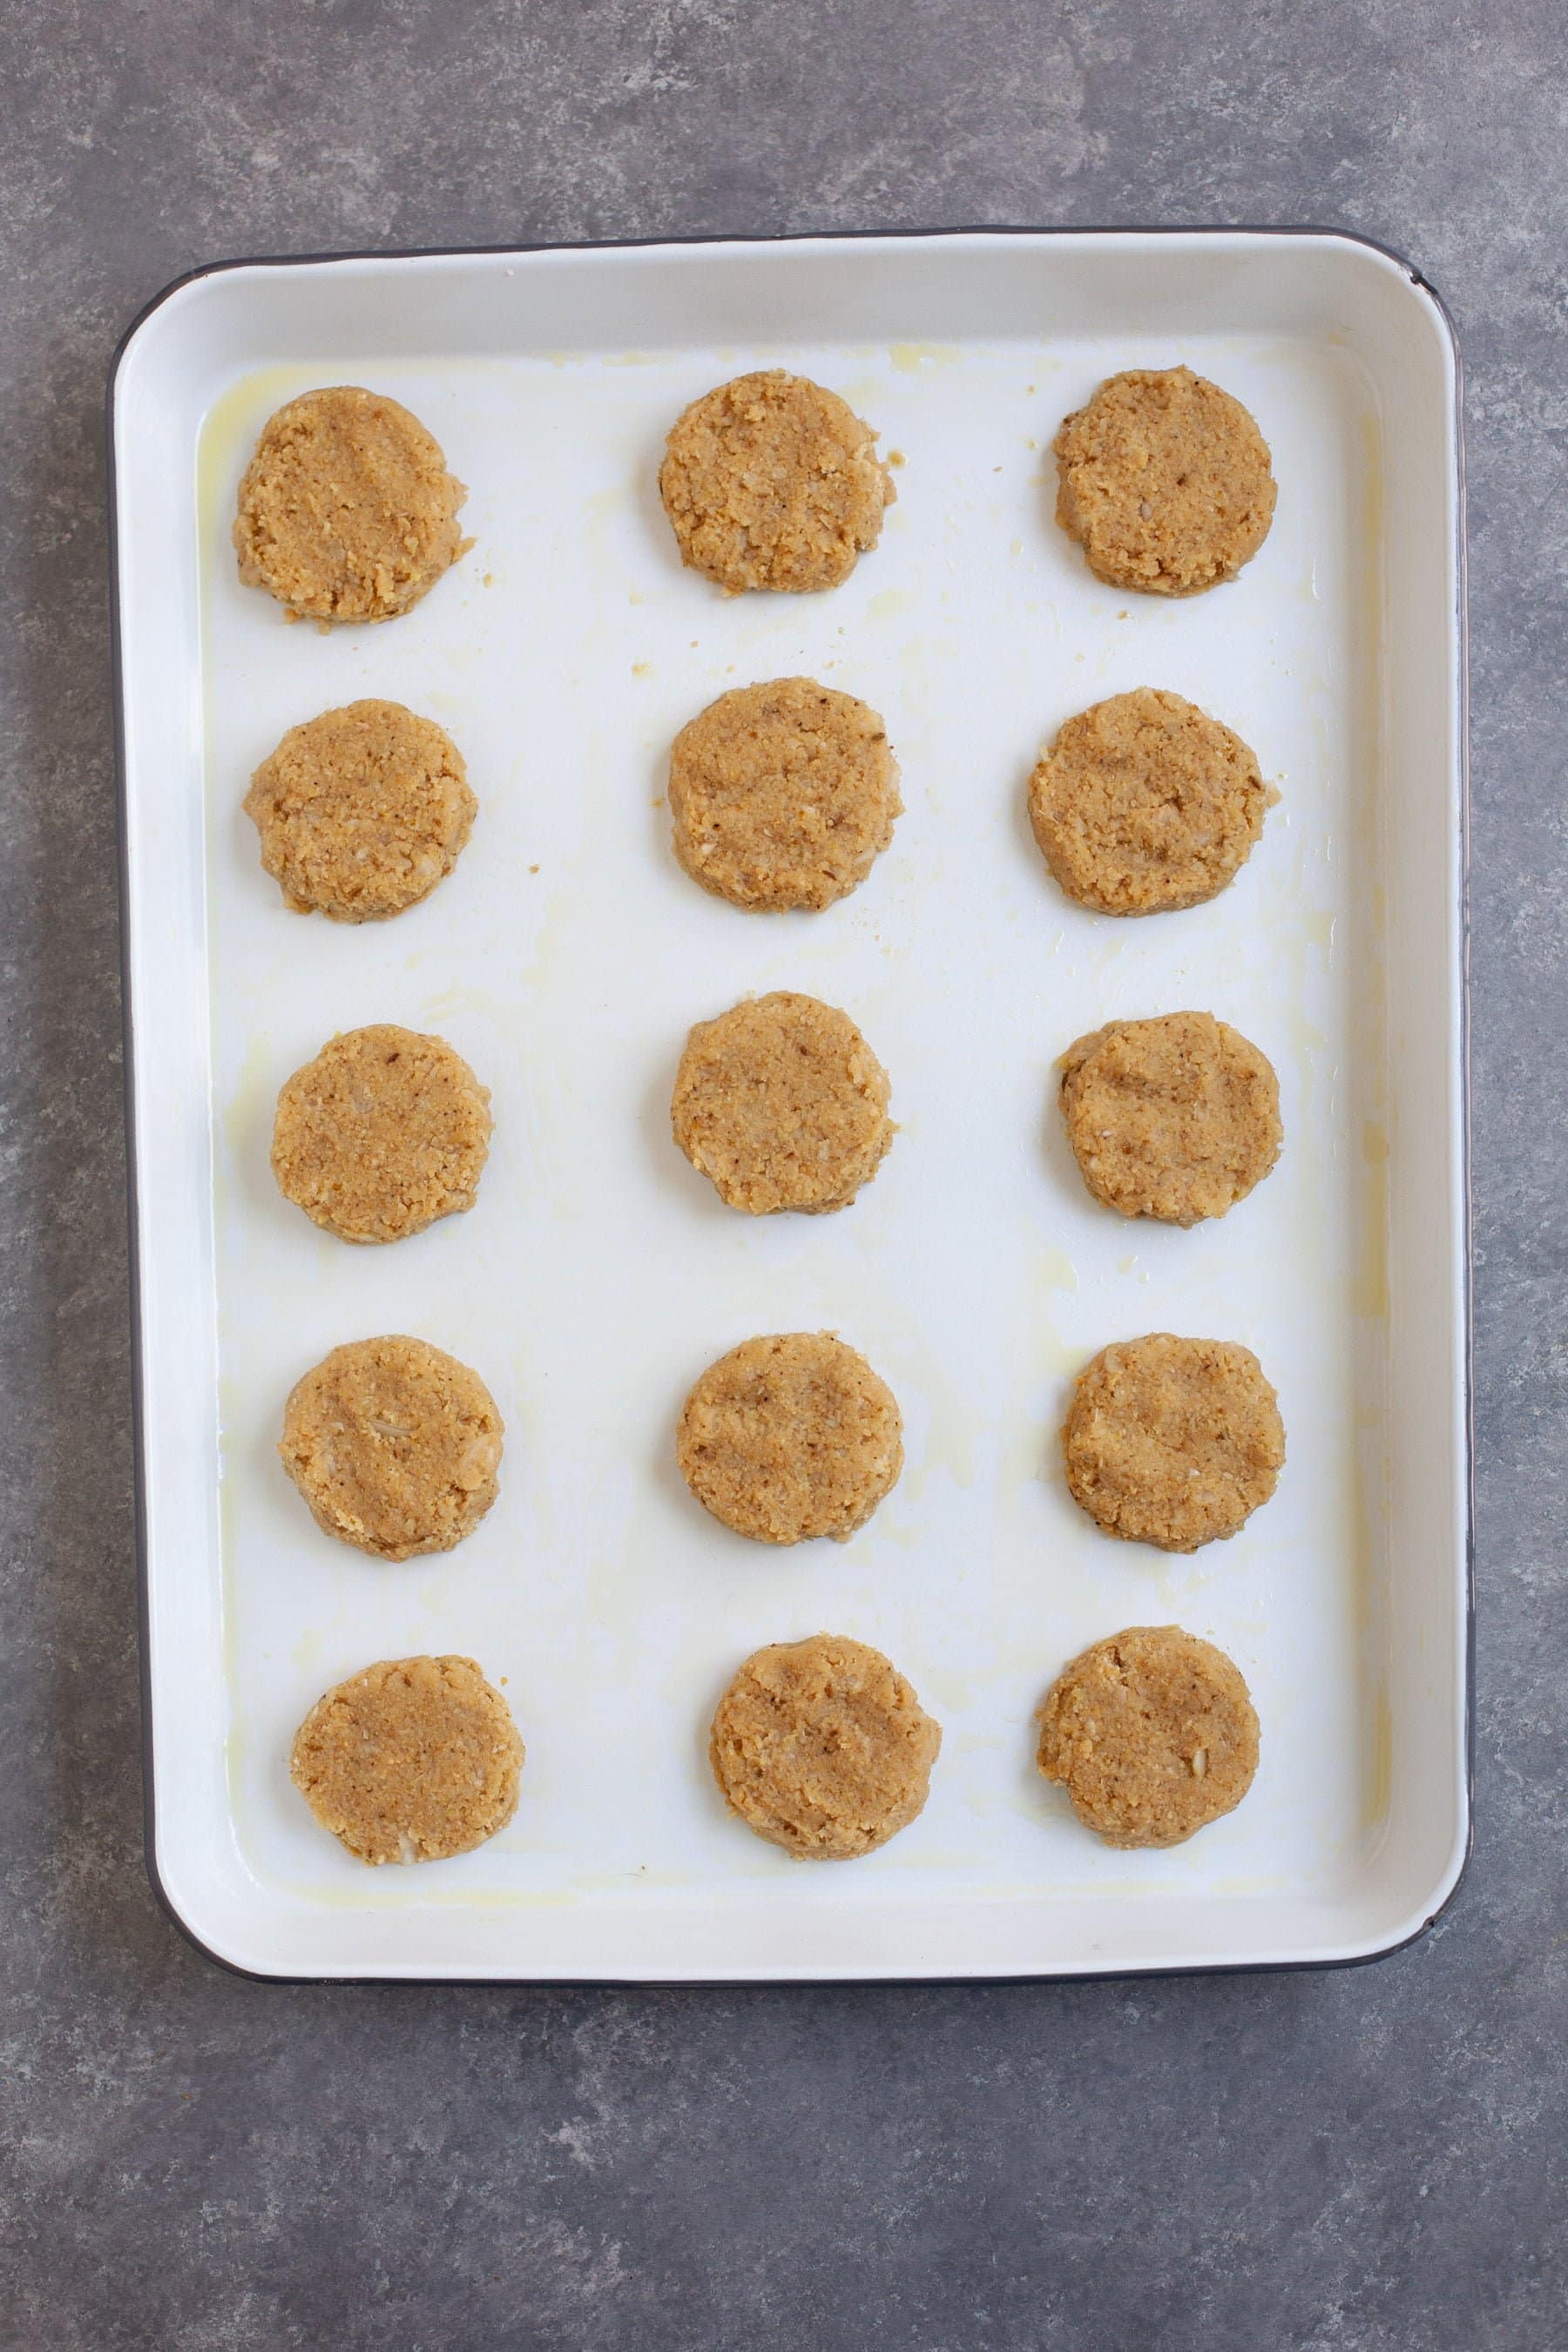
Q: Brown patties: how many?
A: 15